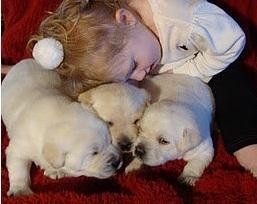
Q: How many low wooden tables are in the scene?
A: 0